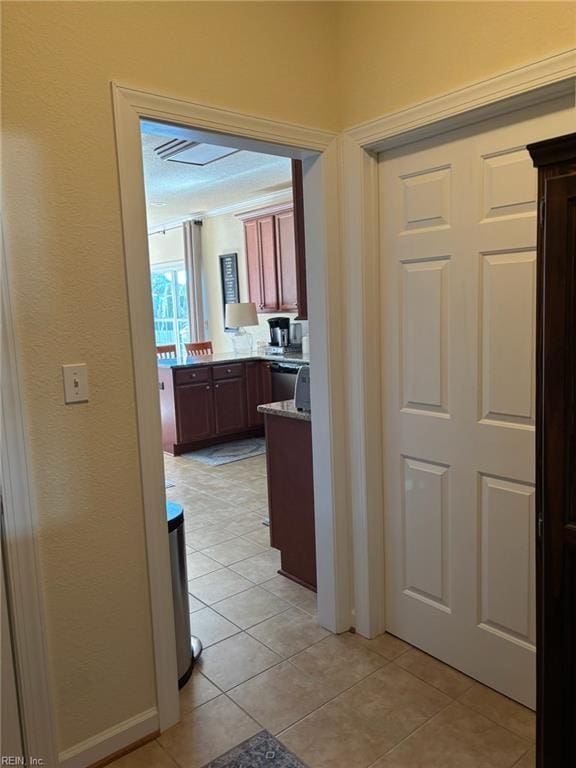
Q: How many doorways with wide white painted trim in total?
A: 2